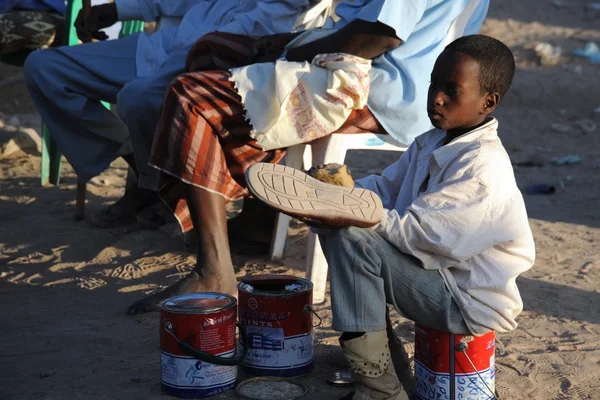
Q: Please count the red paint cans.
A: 3